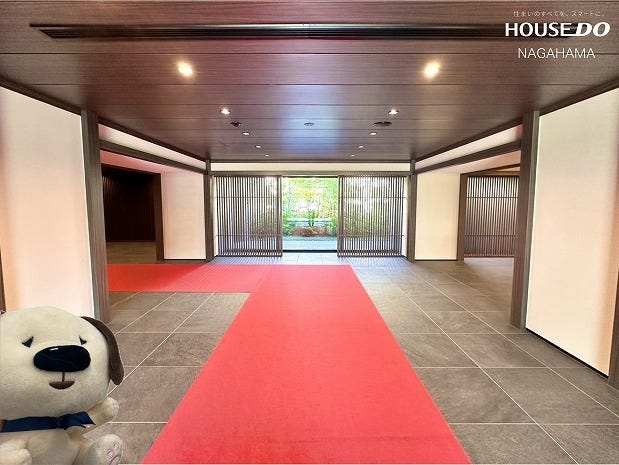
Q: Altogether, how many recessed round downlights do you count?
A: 10